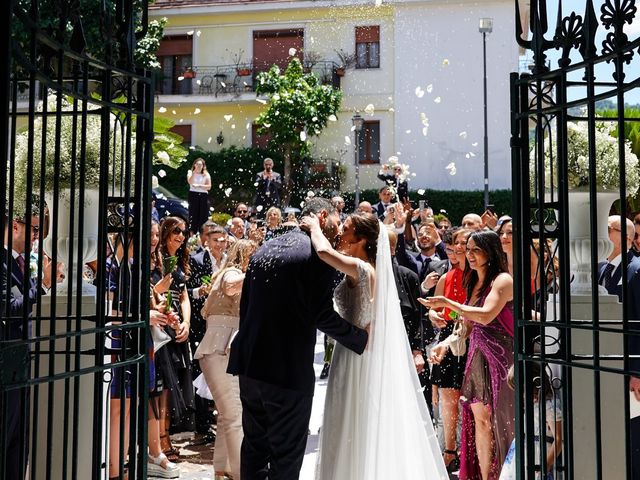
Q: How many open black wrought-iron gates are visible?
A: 2